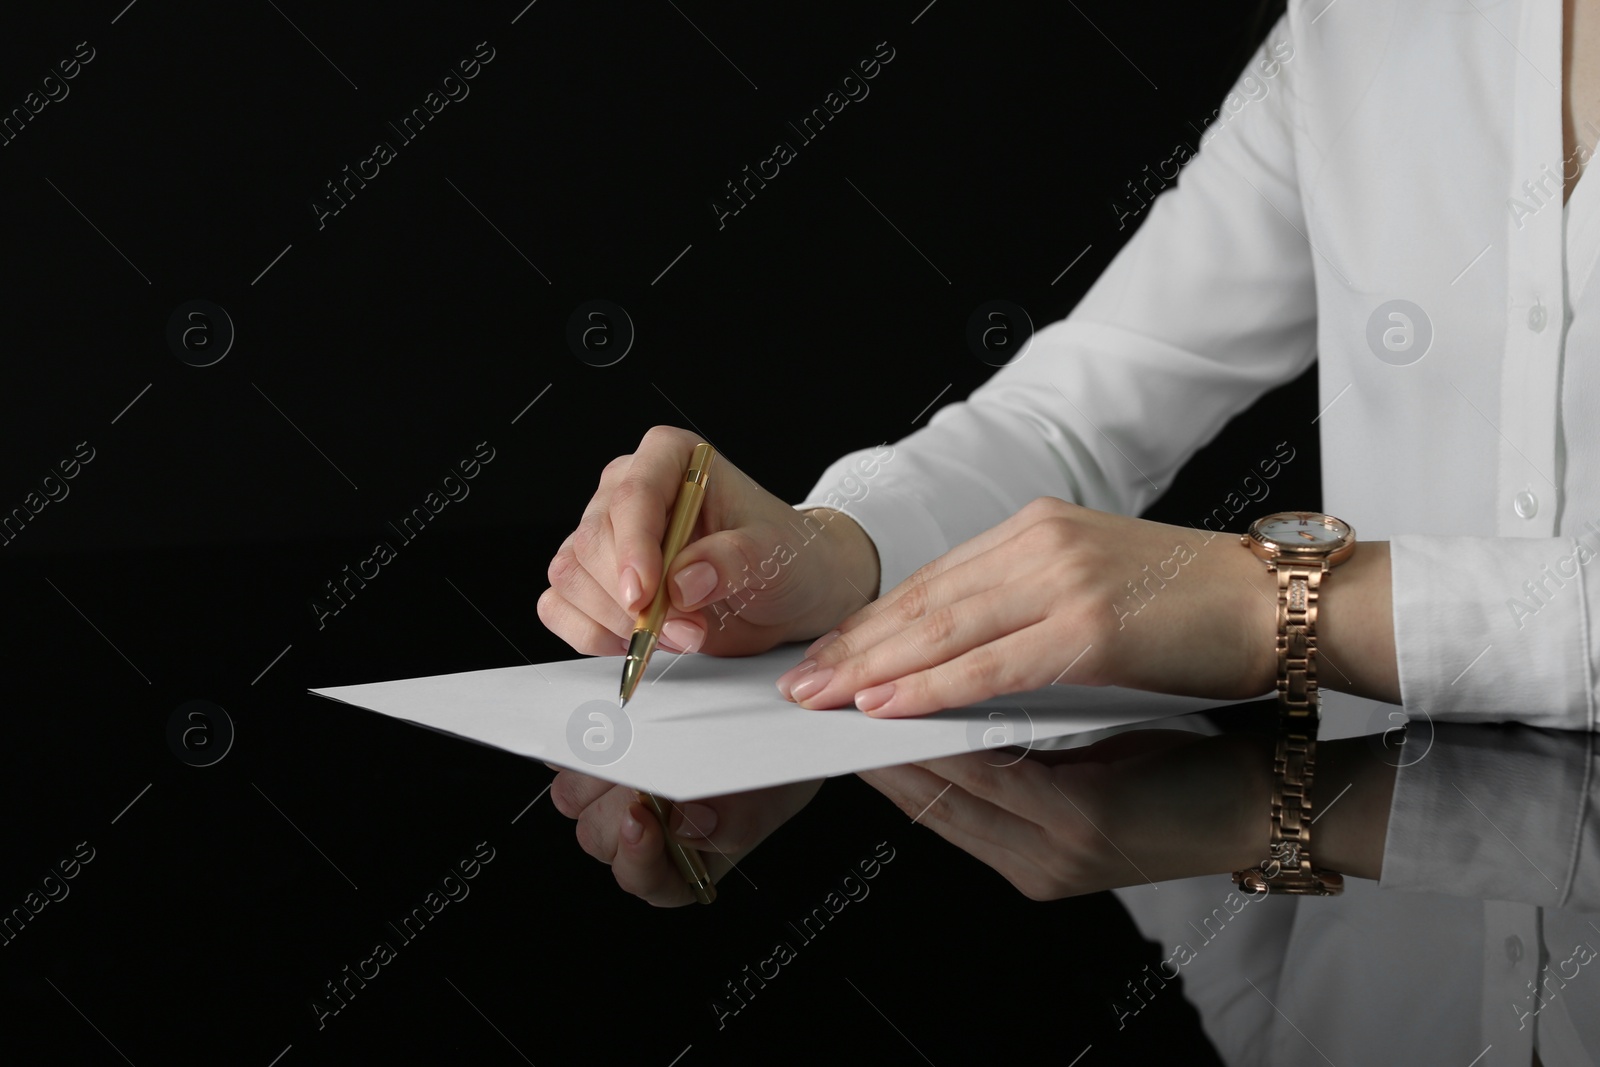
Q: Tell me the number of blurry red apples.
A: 0